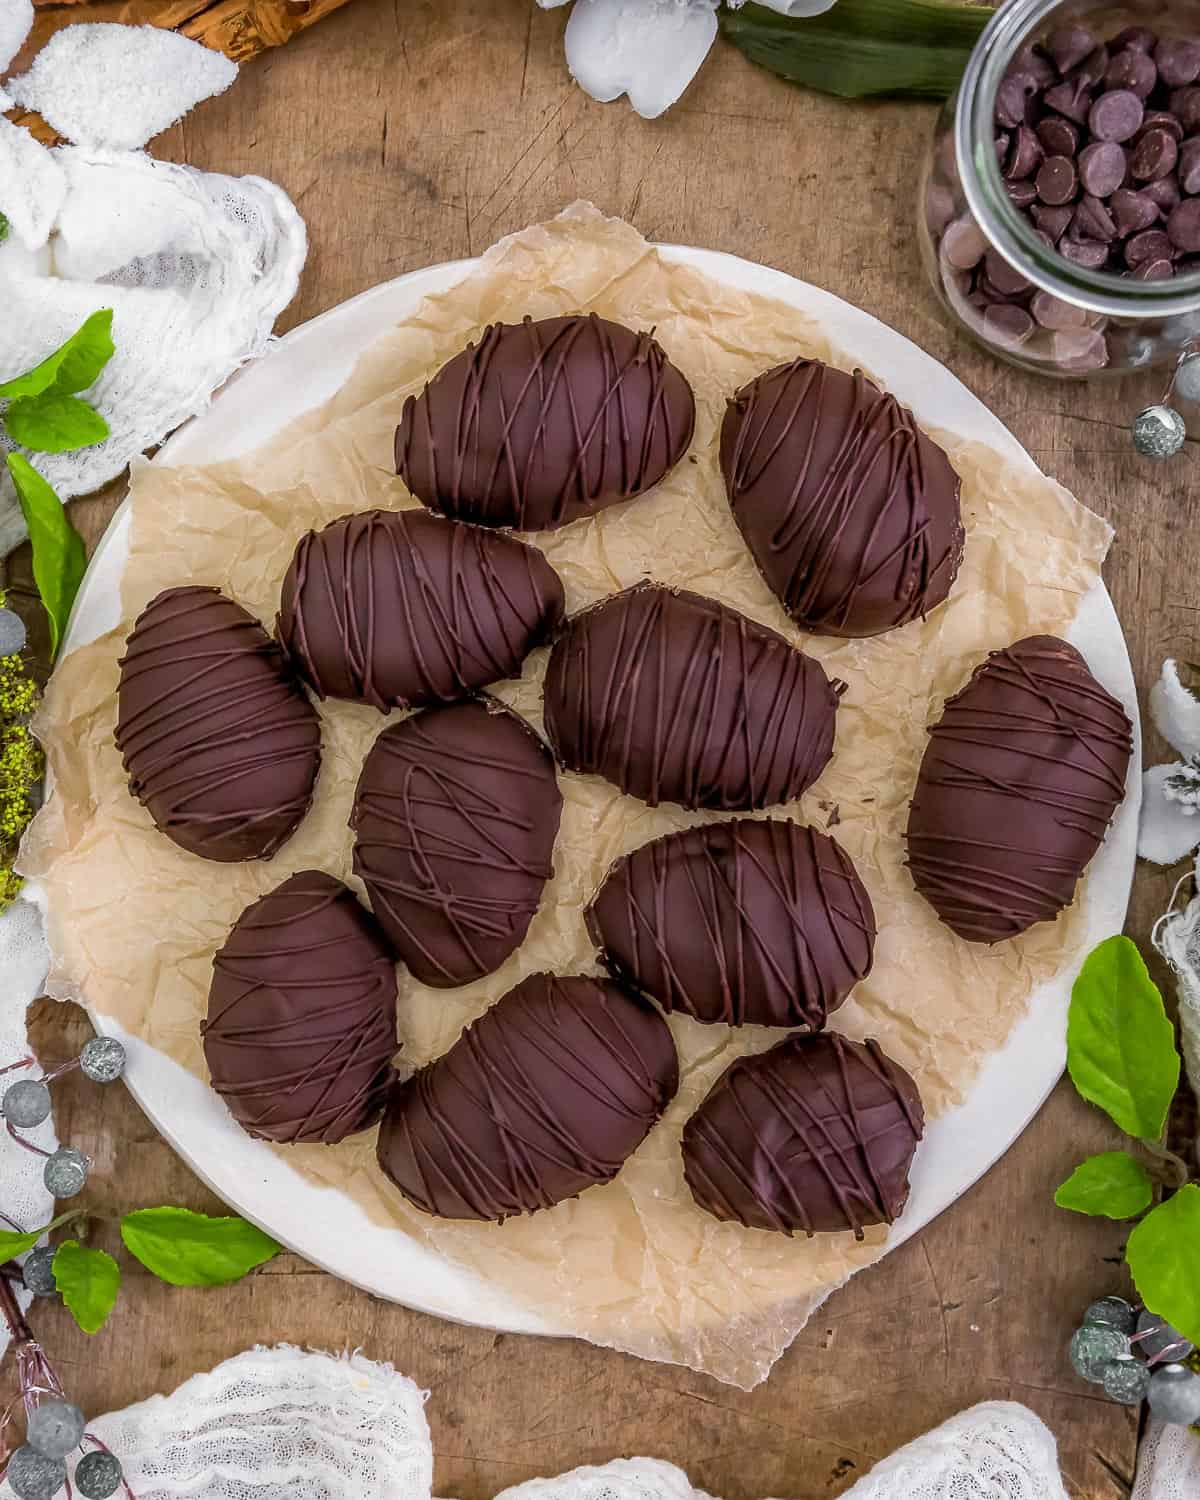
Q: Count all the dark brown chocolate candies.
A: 11